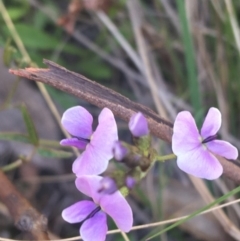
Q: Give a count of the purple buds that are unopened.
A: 4